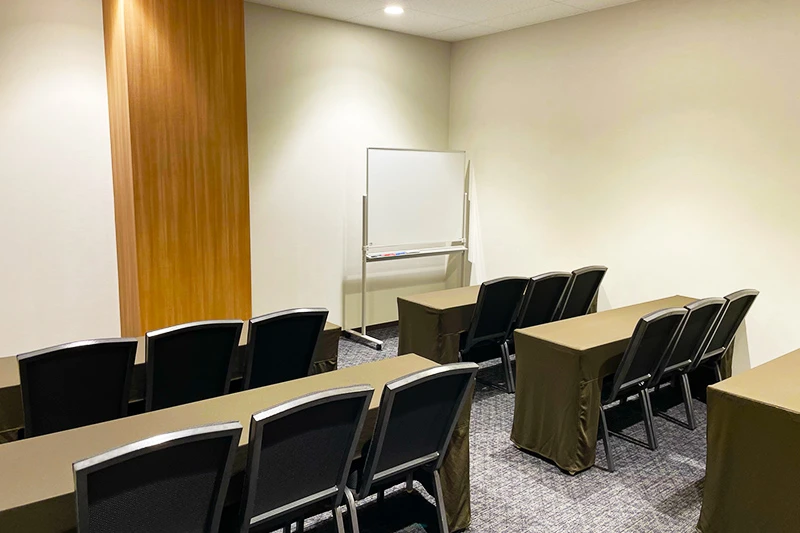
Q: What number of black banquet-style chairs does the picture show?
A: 12